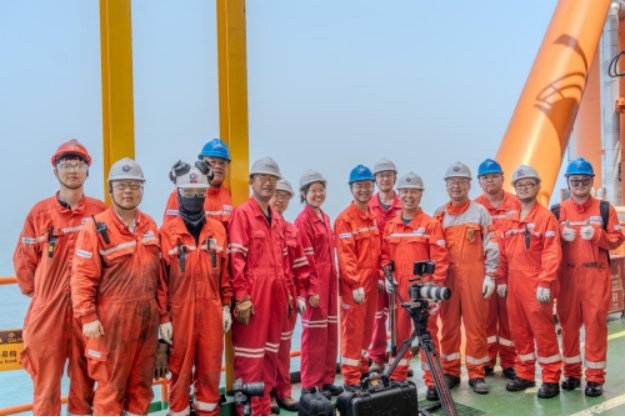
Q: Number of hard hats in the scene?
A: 14